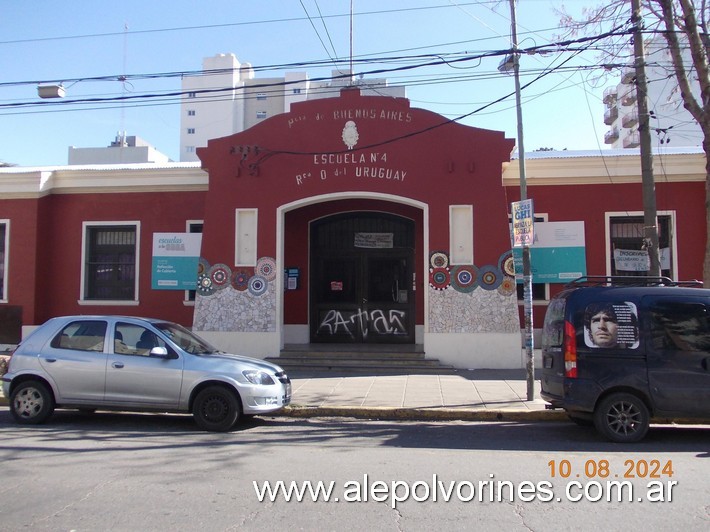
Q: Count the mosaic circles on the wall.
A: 12